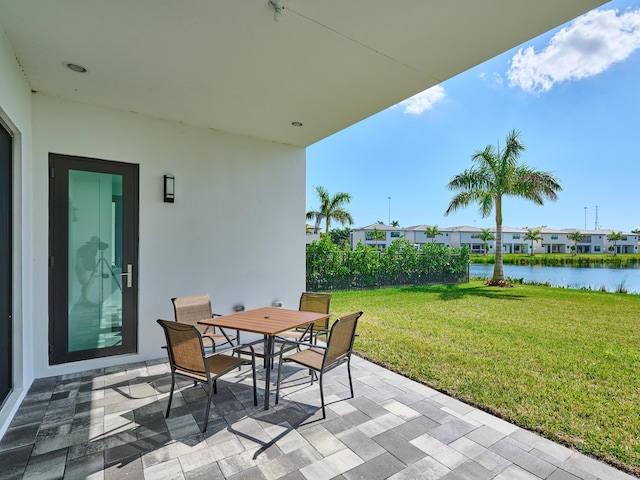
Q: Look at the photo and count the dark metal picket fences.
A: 1